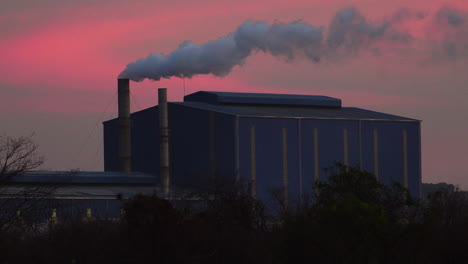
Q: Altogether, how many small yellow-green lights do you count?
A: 3